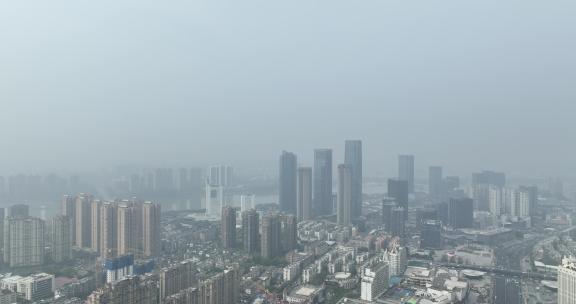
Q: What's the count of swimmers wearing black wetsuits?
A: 0